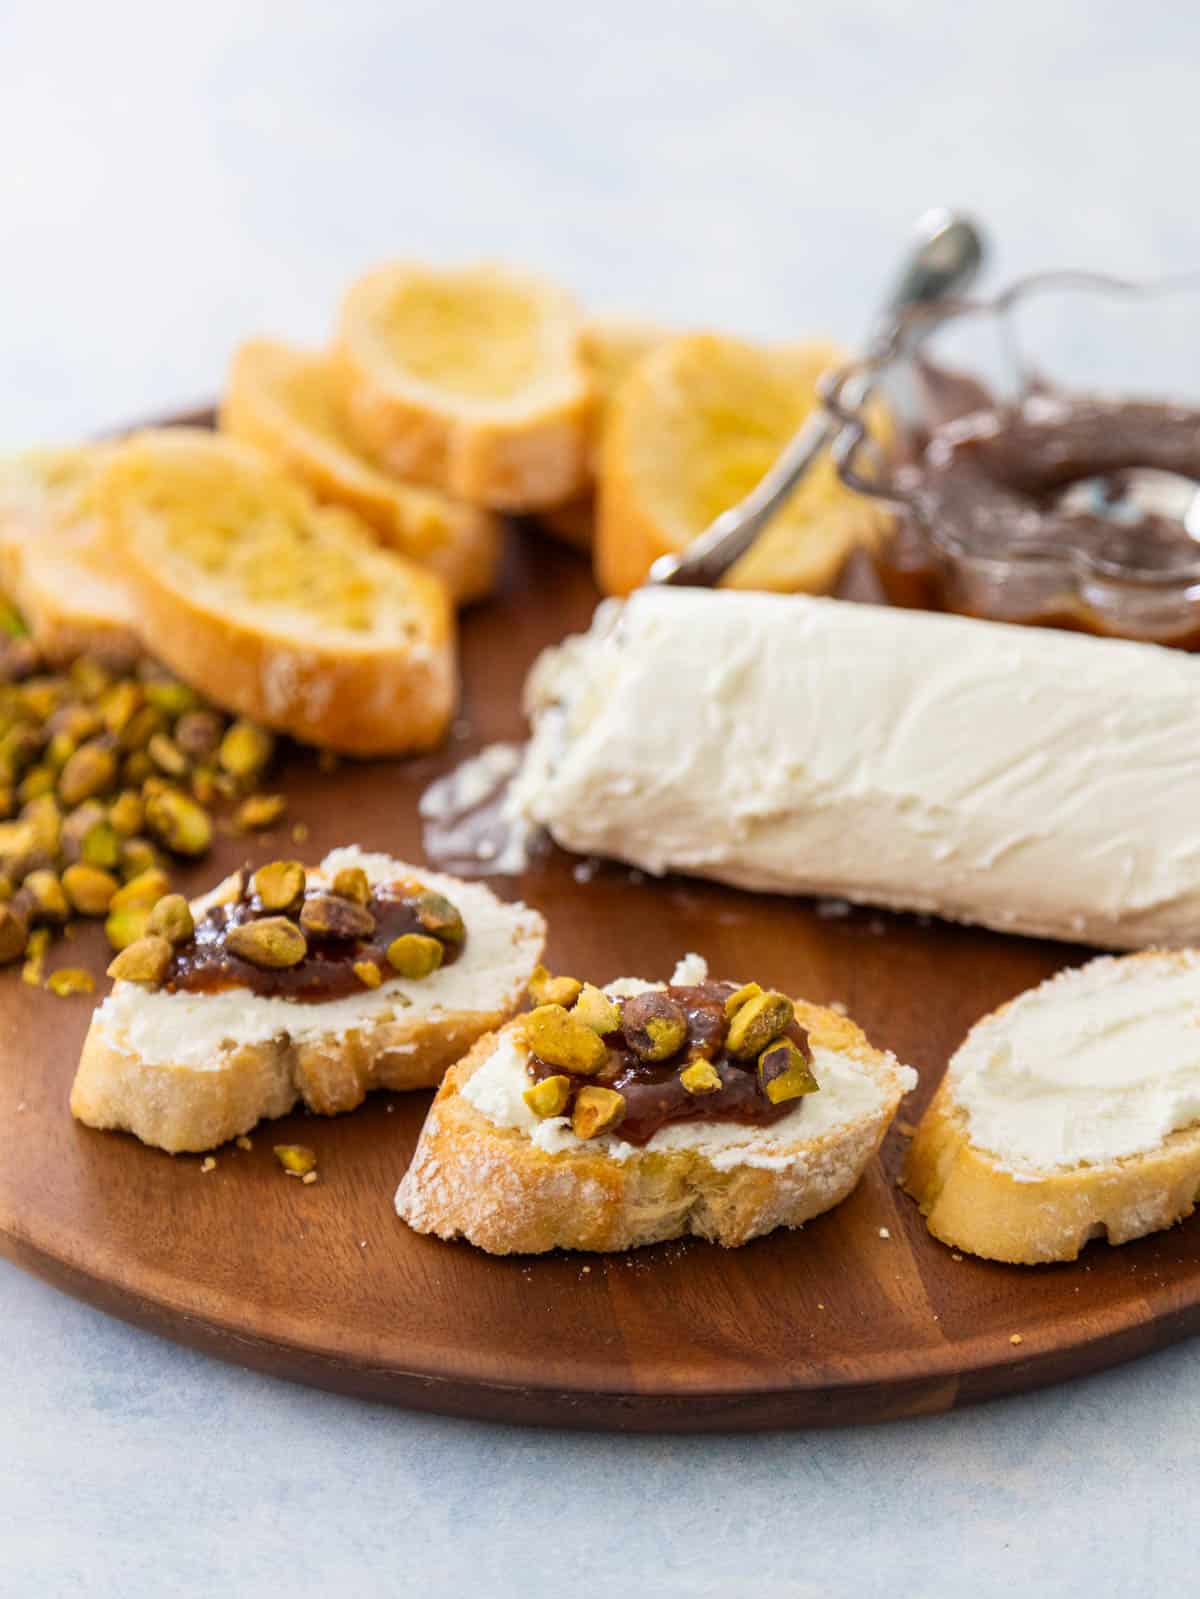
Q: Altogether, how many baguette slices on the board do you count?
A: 9